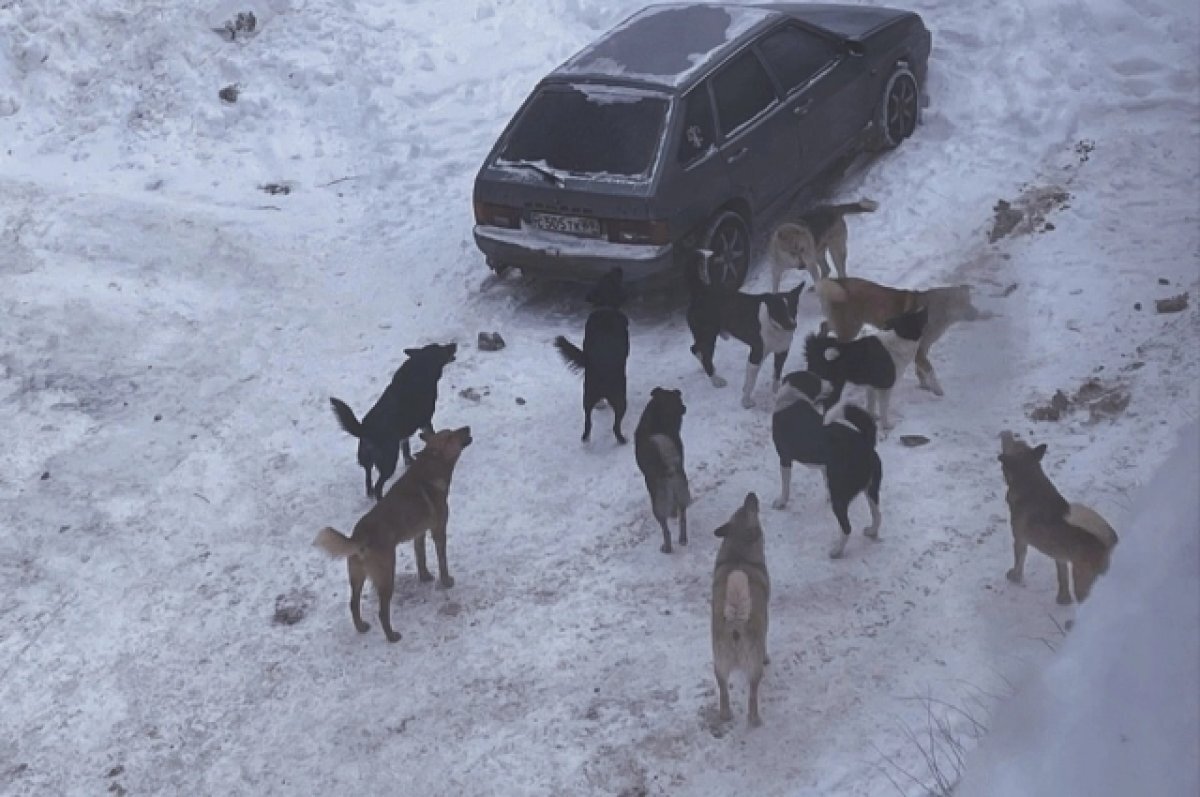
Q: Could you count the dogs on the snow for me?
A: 11